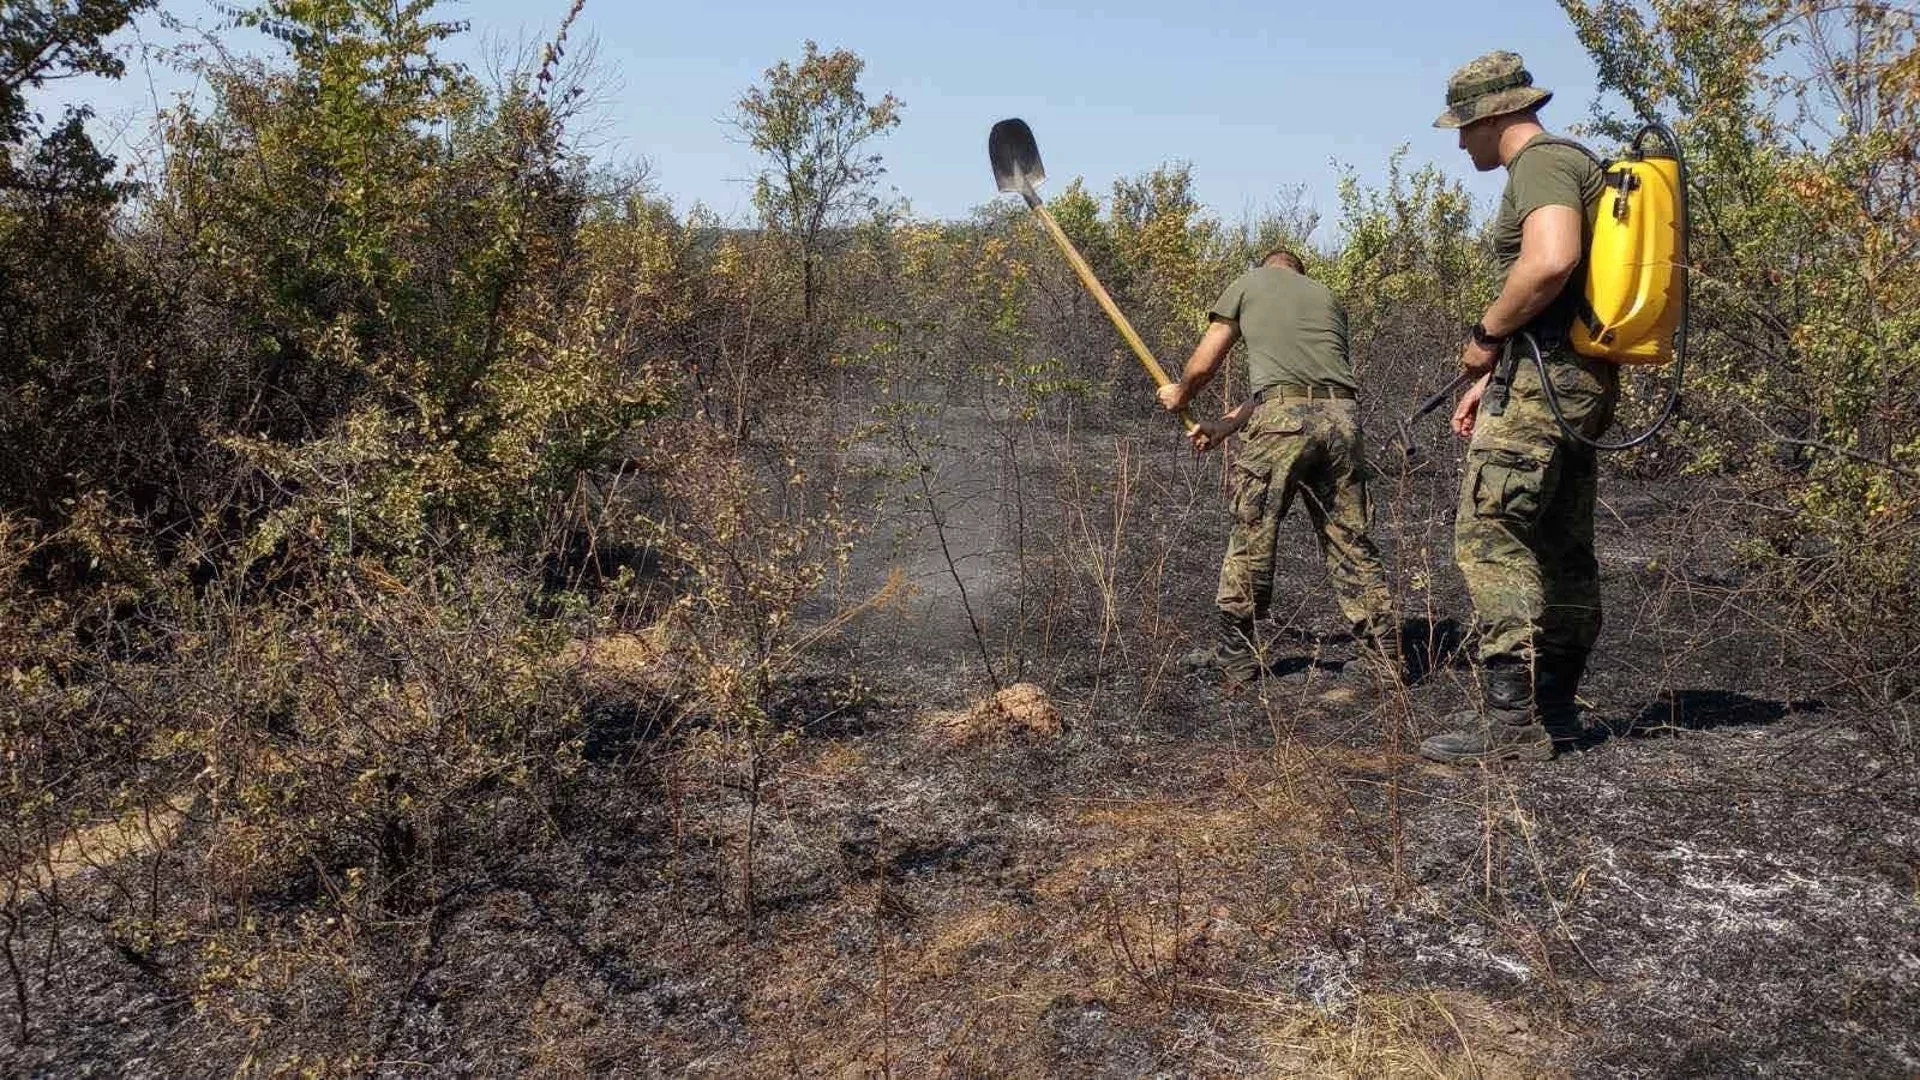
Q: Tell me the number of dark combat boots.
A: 4